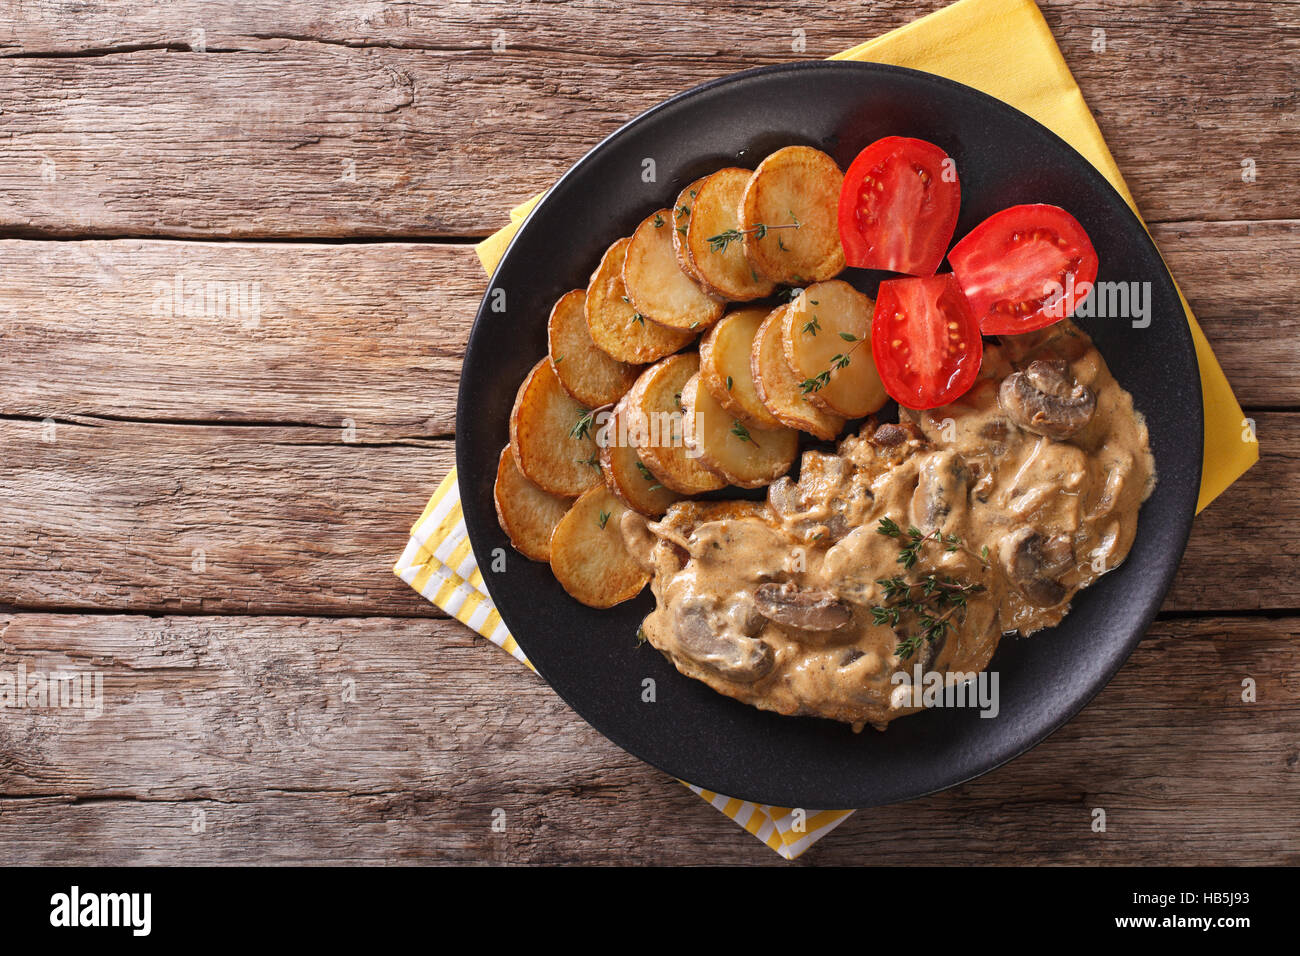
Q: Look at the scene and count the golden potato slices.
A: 15